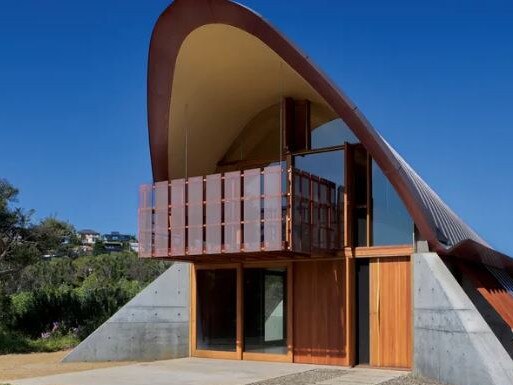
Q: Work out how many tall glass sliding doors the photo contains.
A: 2